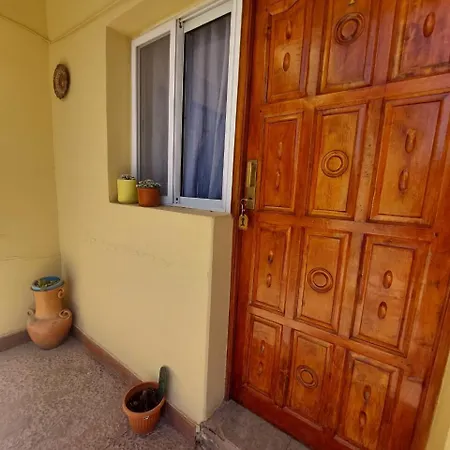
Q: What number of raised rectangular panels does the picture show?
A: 12